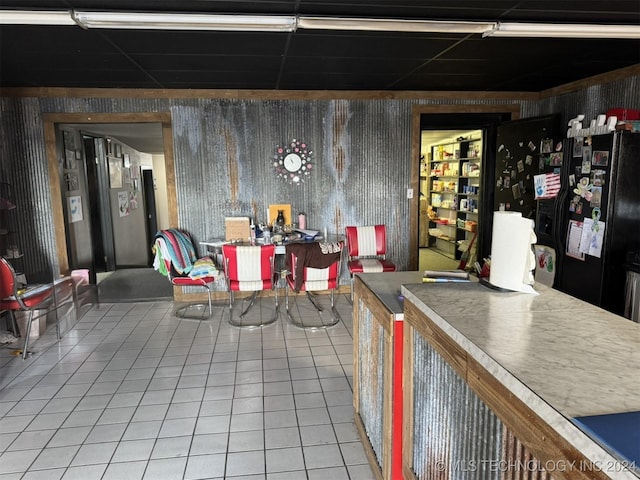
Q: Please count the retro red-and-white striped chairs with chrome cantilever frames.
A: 4